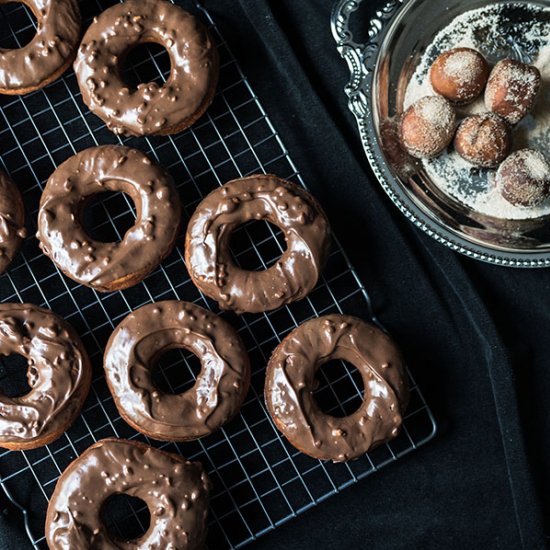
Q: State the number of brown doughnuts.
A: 9